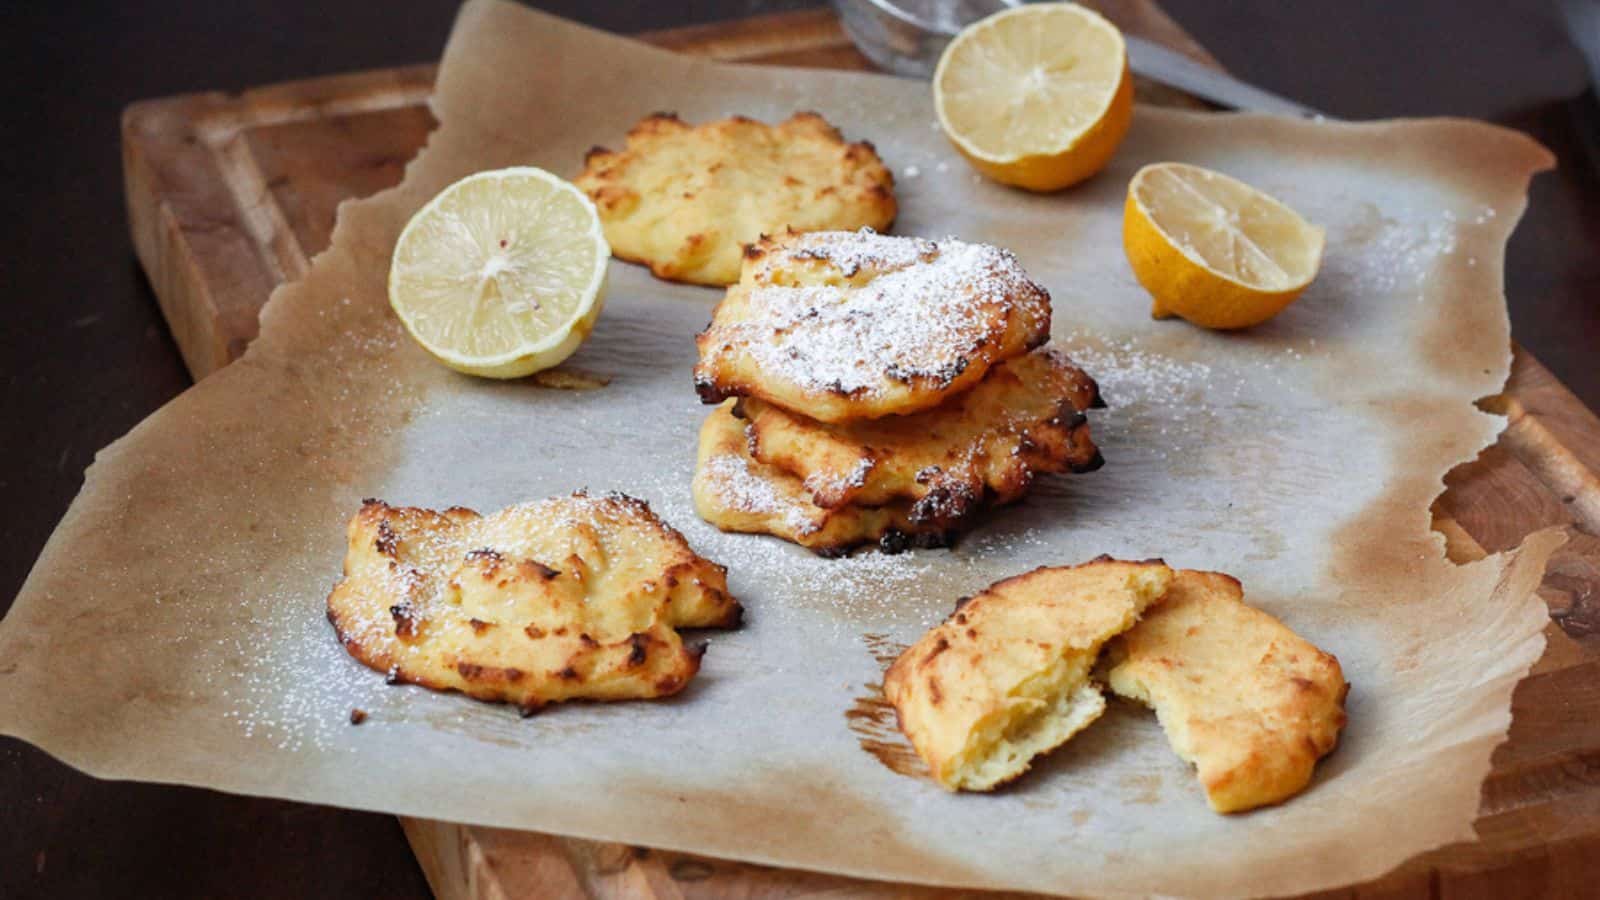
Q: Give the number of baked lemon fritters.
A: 6